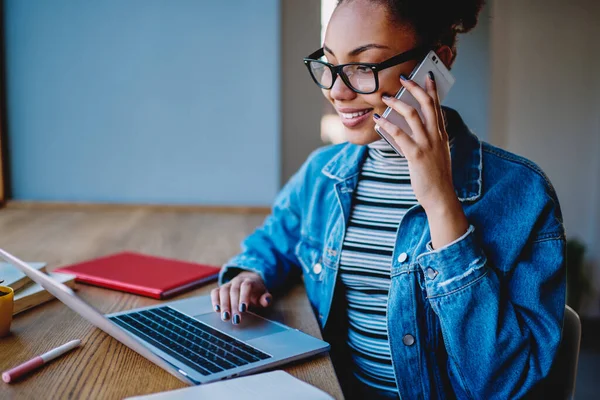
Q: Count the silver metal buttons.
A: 4